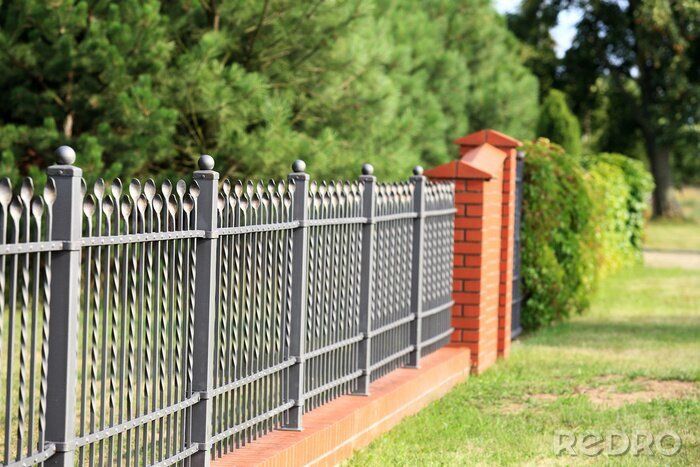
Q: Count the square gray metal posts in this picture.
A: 5